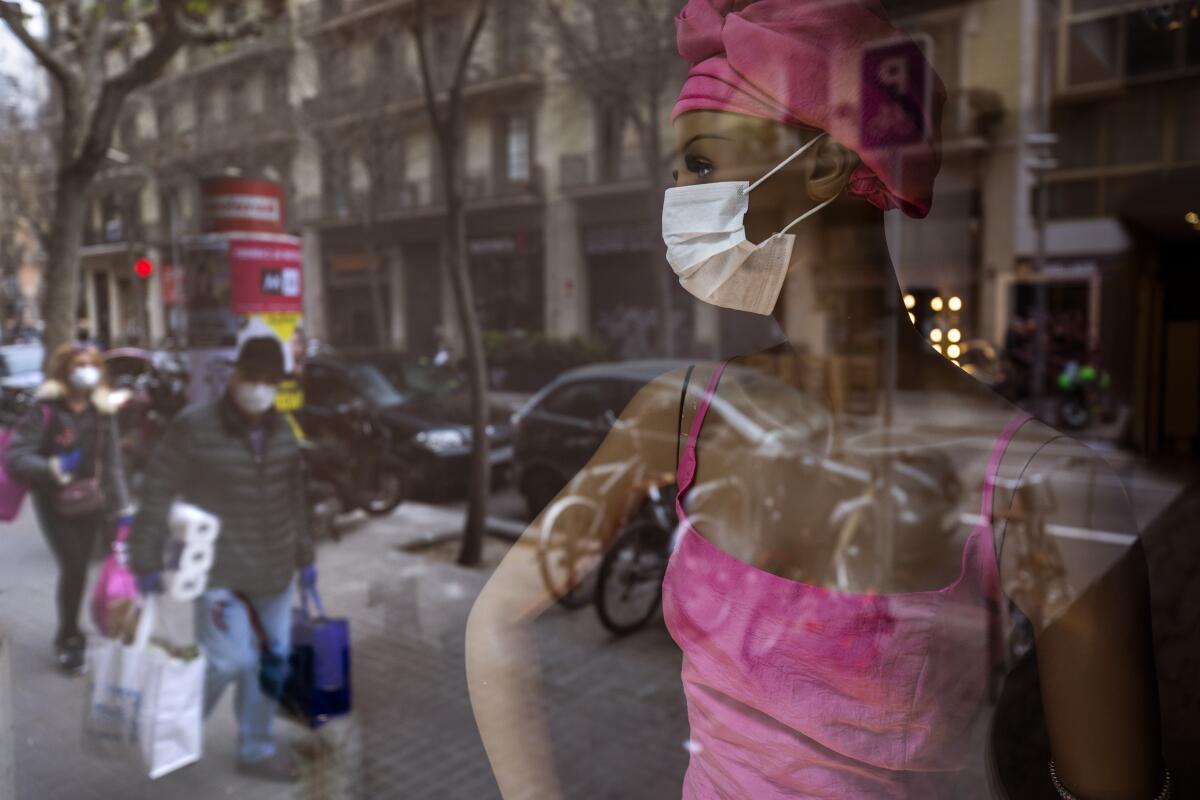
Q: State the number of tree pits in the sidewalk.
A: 1